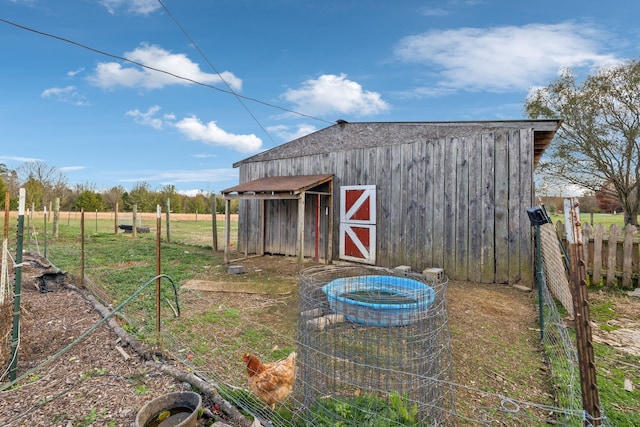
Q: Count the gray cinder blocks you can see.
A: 2